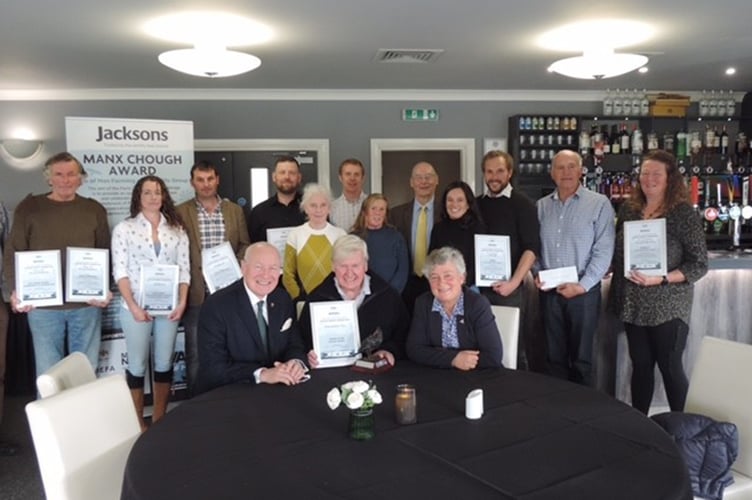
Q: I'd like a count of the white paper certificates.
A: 8